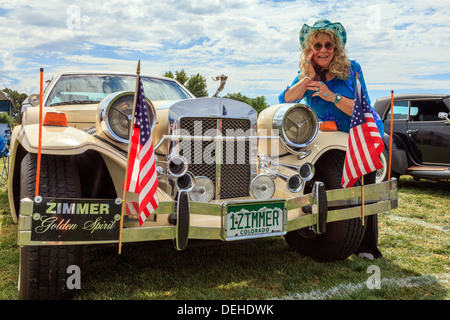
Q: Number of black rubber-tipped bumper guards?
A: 2